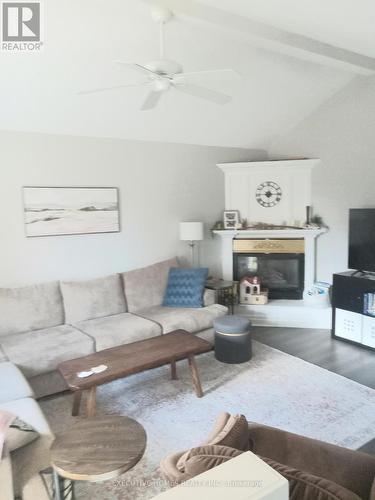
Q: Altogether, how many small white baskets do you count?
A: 2